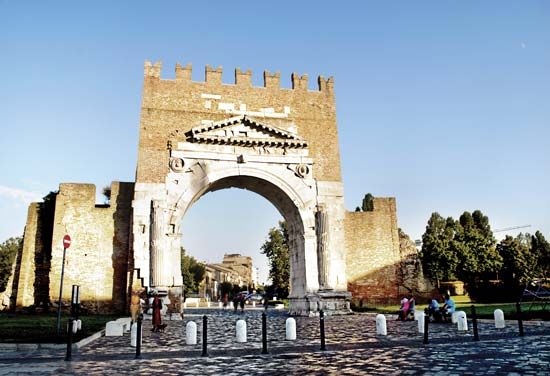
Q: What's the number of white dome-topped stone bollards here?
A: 8